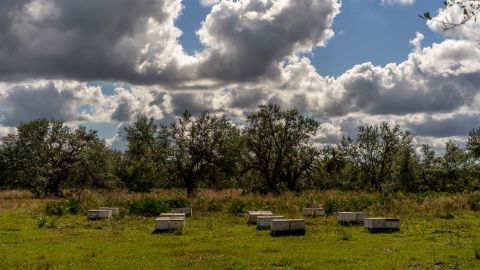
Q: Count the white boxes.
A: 11